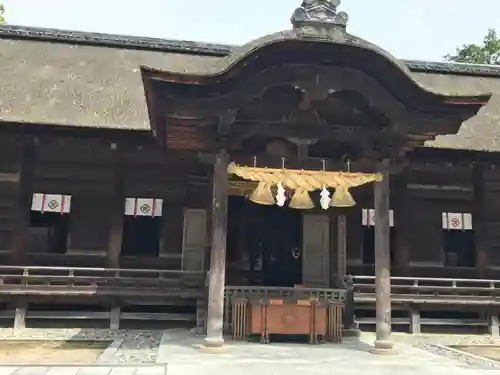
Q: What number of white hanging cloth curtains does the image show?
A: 4